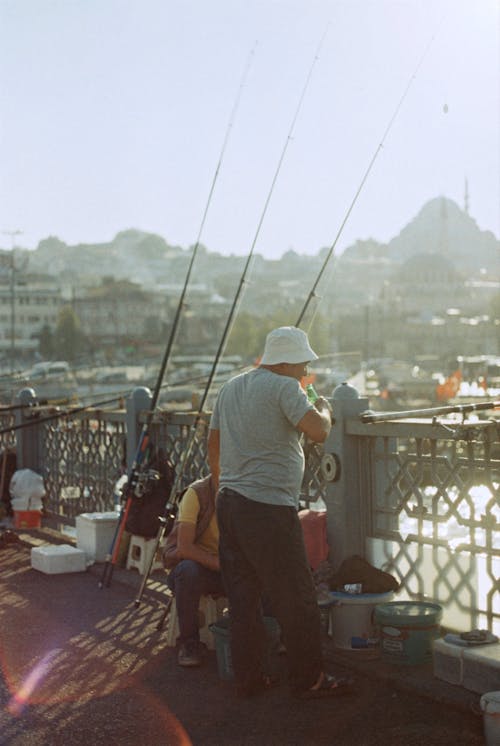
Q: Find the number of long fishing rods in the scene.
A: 3